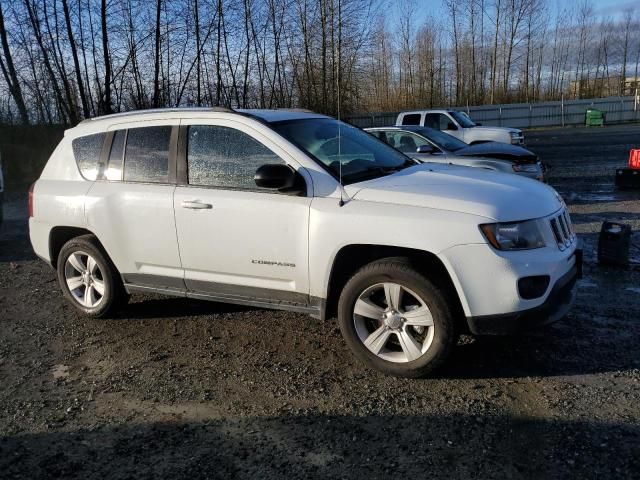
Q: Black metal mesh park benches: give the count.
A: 0